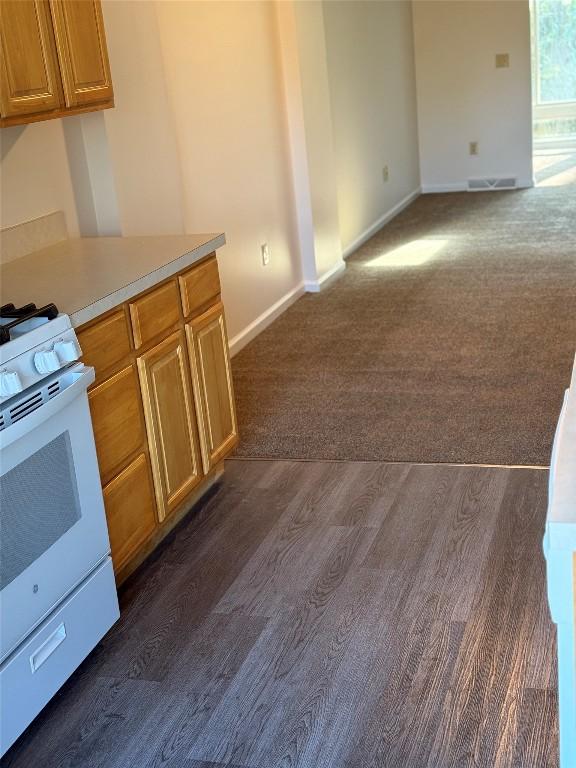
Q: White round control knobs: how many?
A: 3